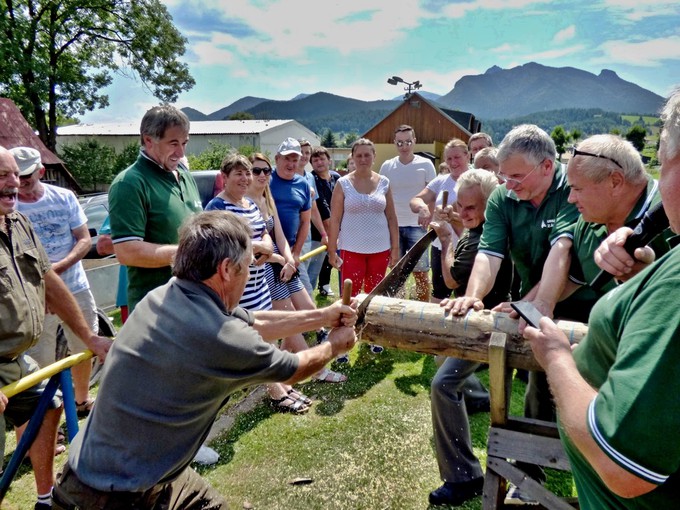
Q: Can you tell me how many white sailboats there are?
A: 0